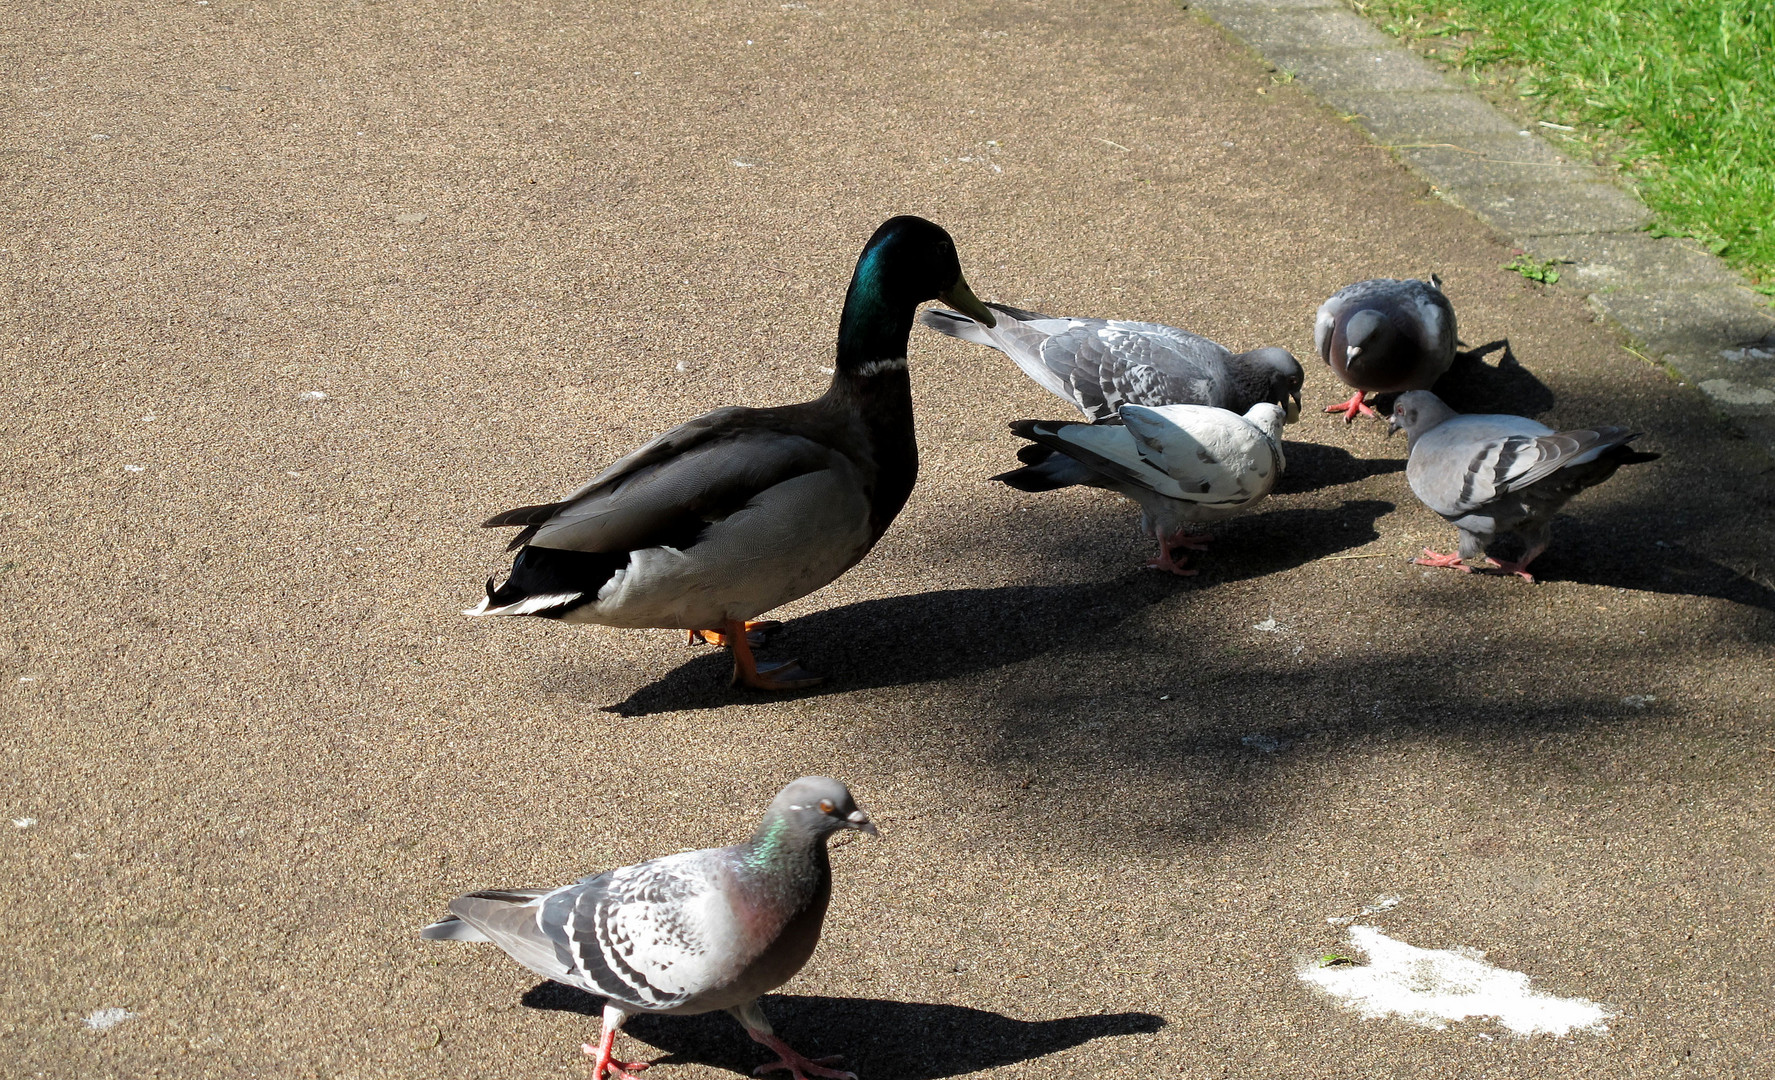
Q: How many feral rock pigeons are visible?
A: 5